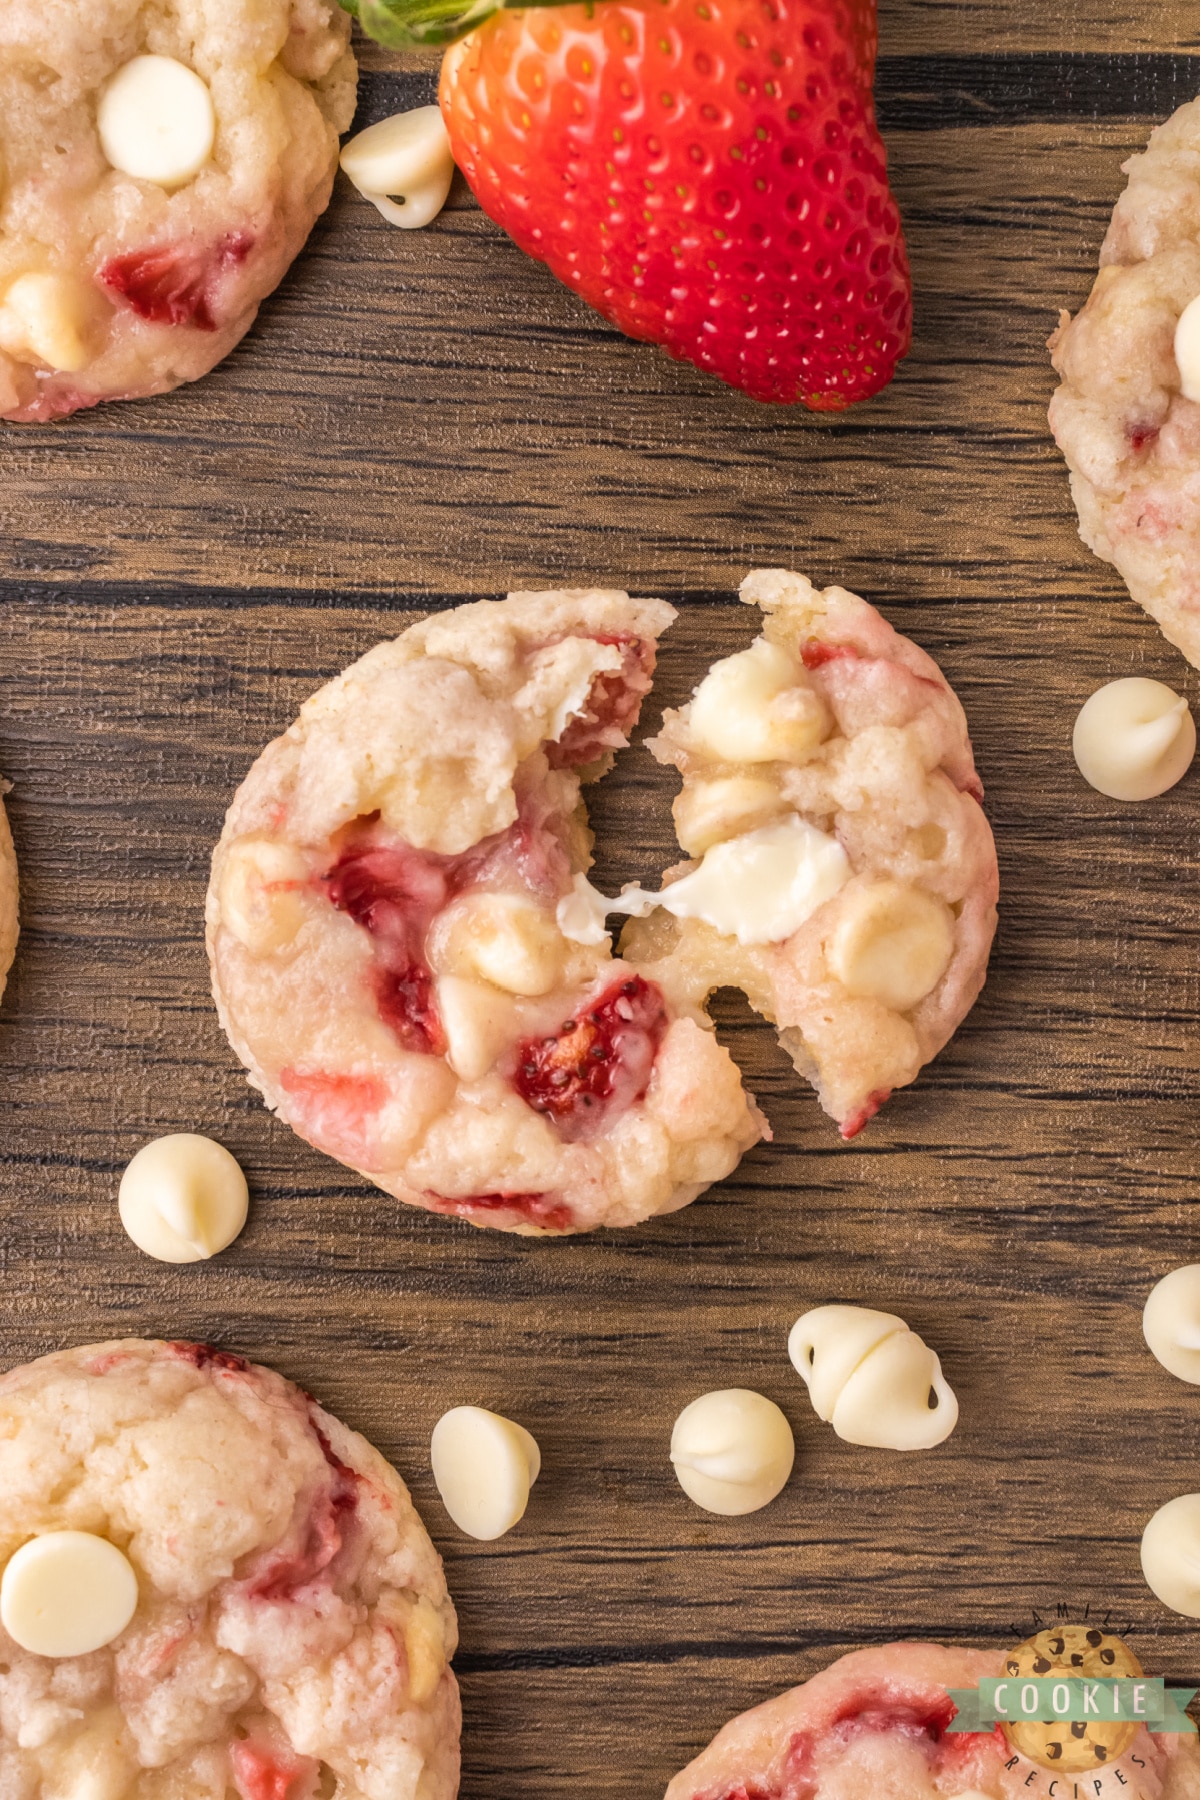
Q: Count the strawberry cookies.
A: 6